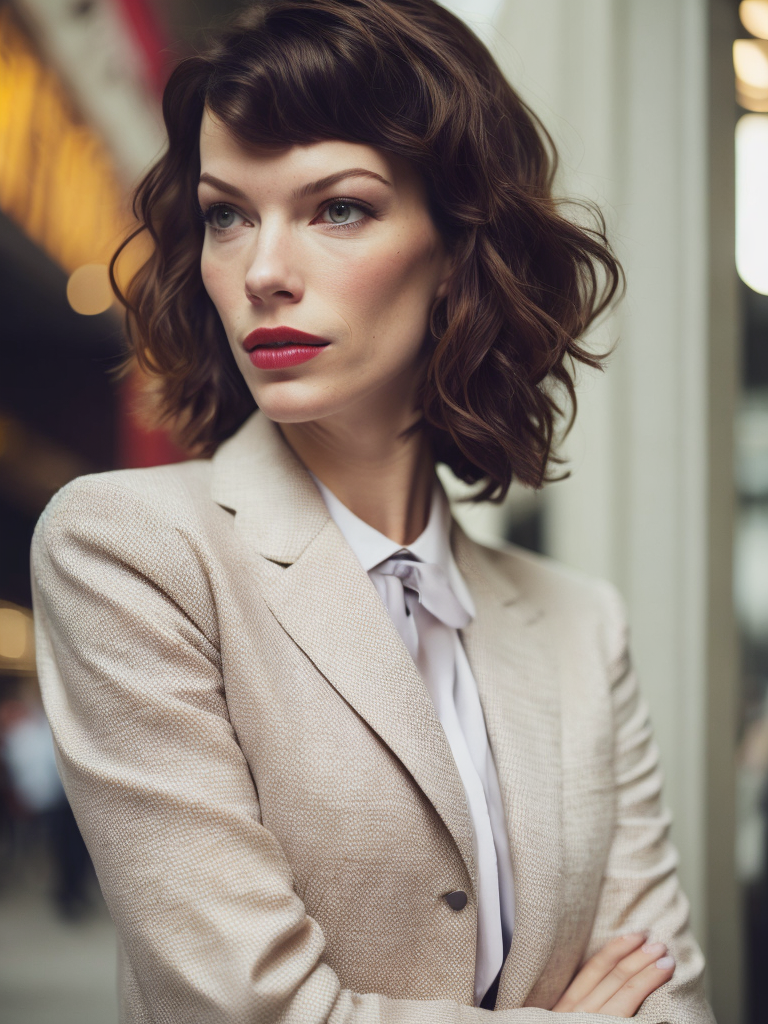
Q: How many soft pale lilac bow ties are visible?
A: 1